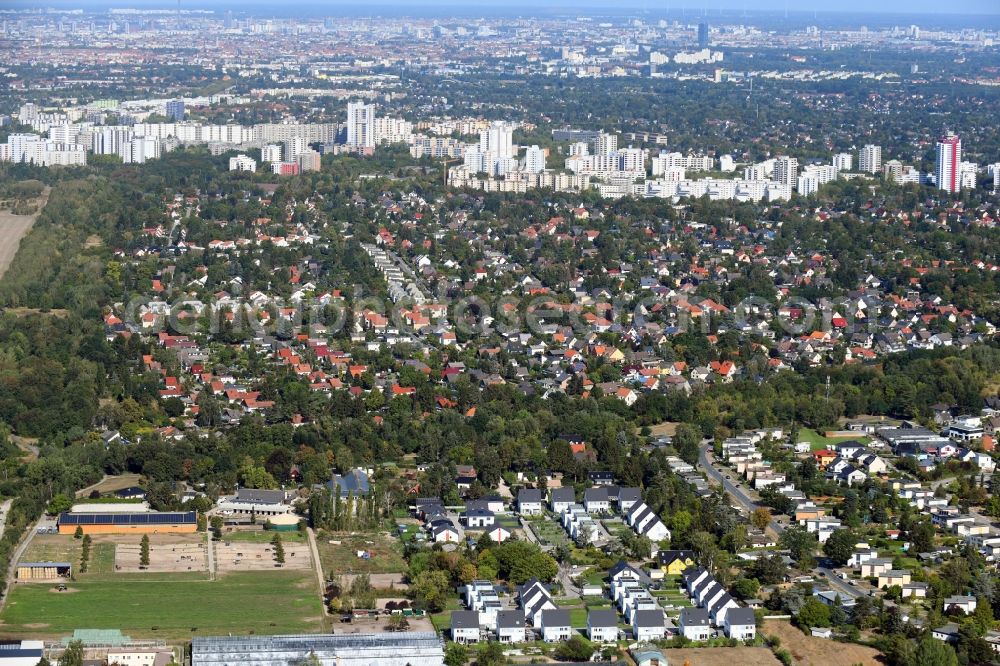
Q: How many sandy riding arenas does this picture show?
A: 2